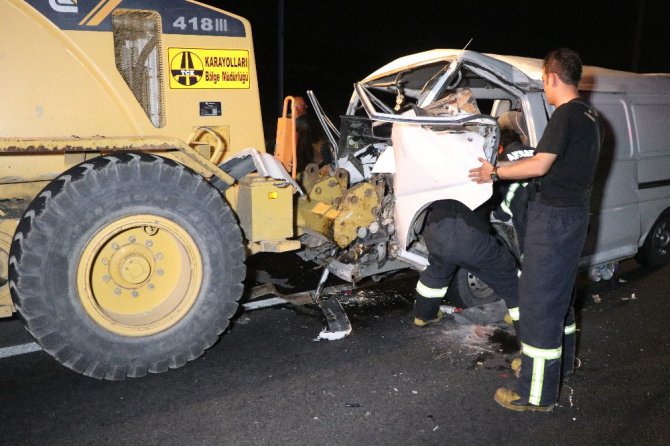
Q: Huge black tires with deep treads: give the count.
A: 1